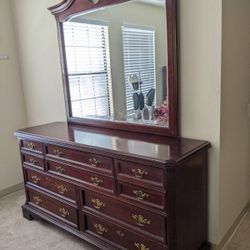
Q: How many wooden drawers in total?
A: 10